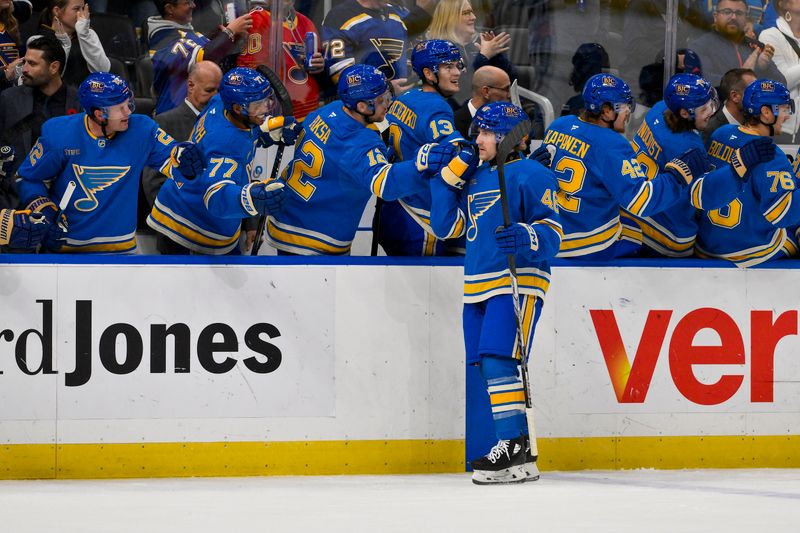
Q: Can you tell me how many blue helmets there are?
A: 8